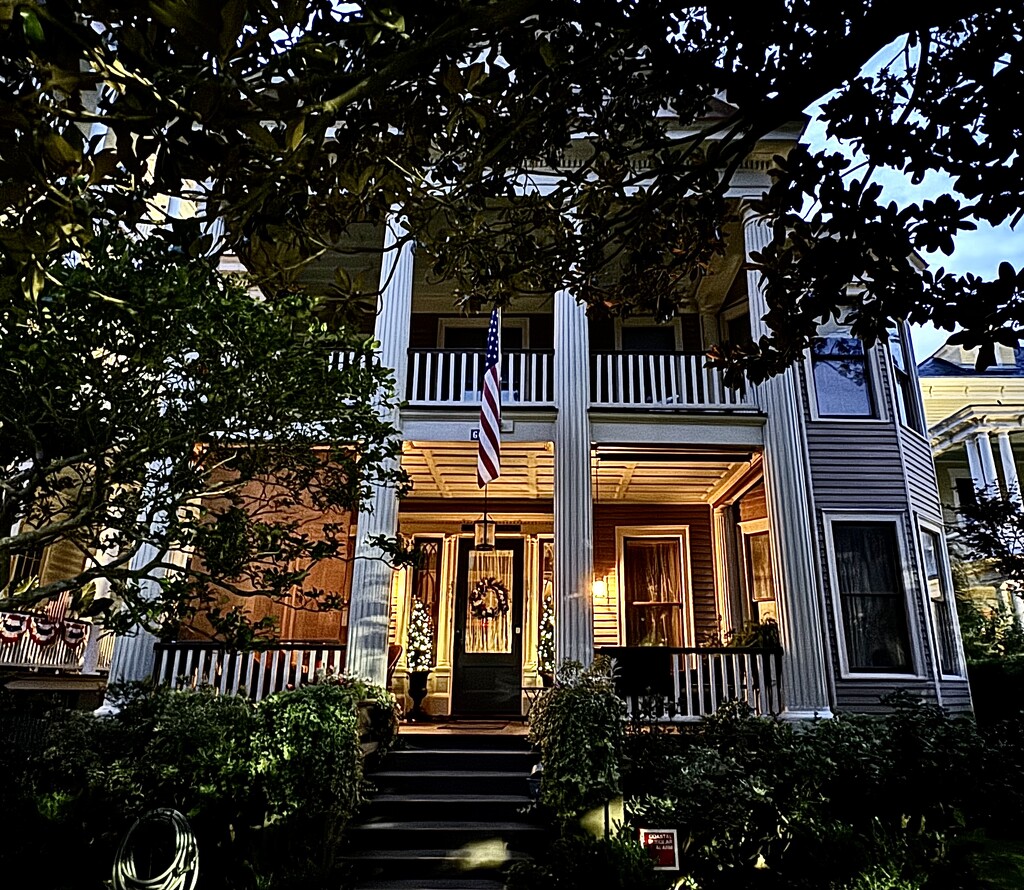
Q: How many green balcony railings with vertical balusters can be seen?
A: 0